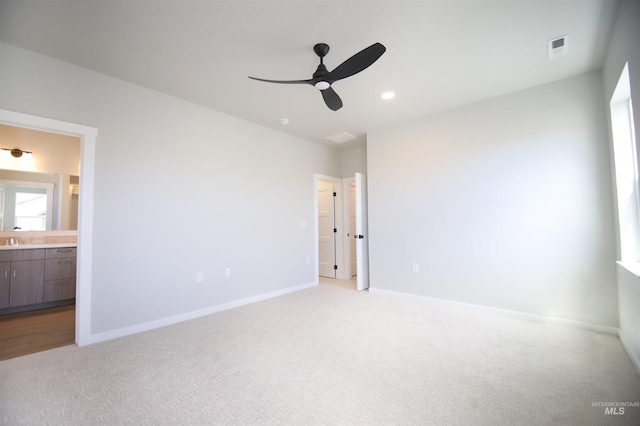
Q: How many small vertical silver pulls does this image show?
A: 2